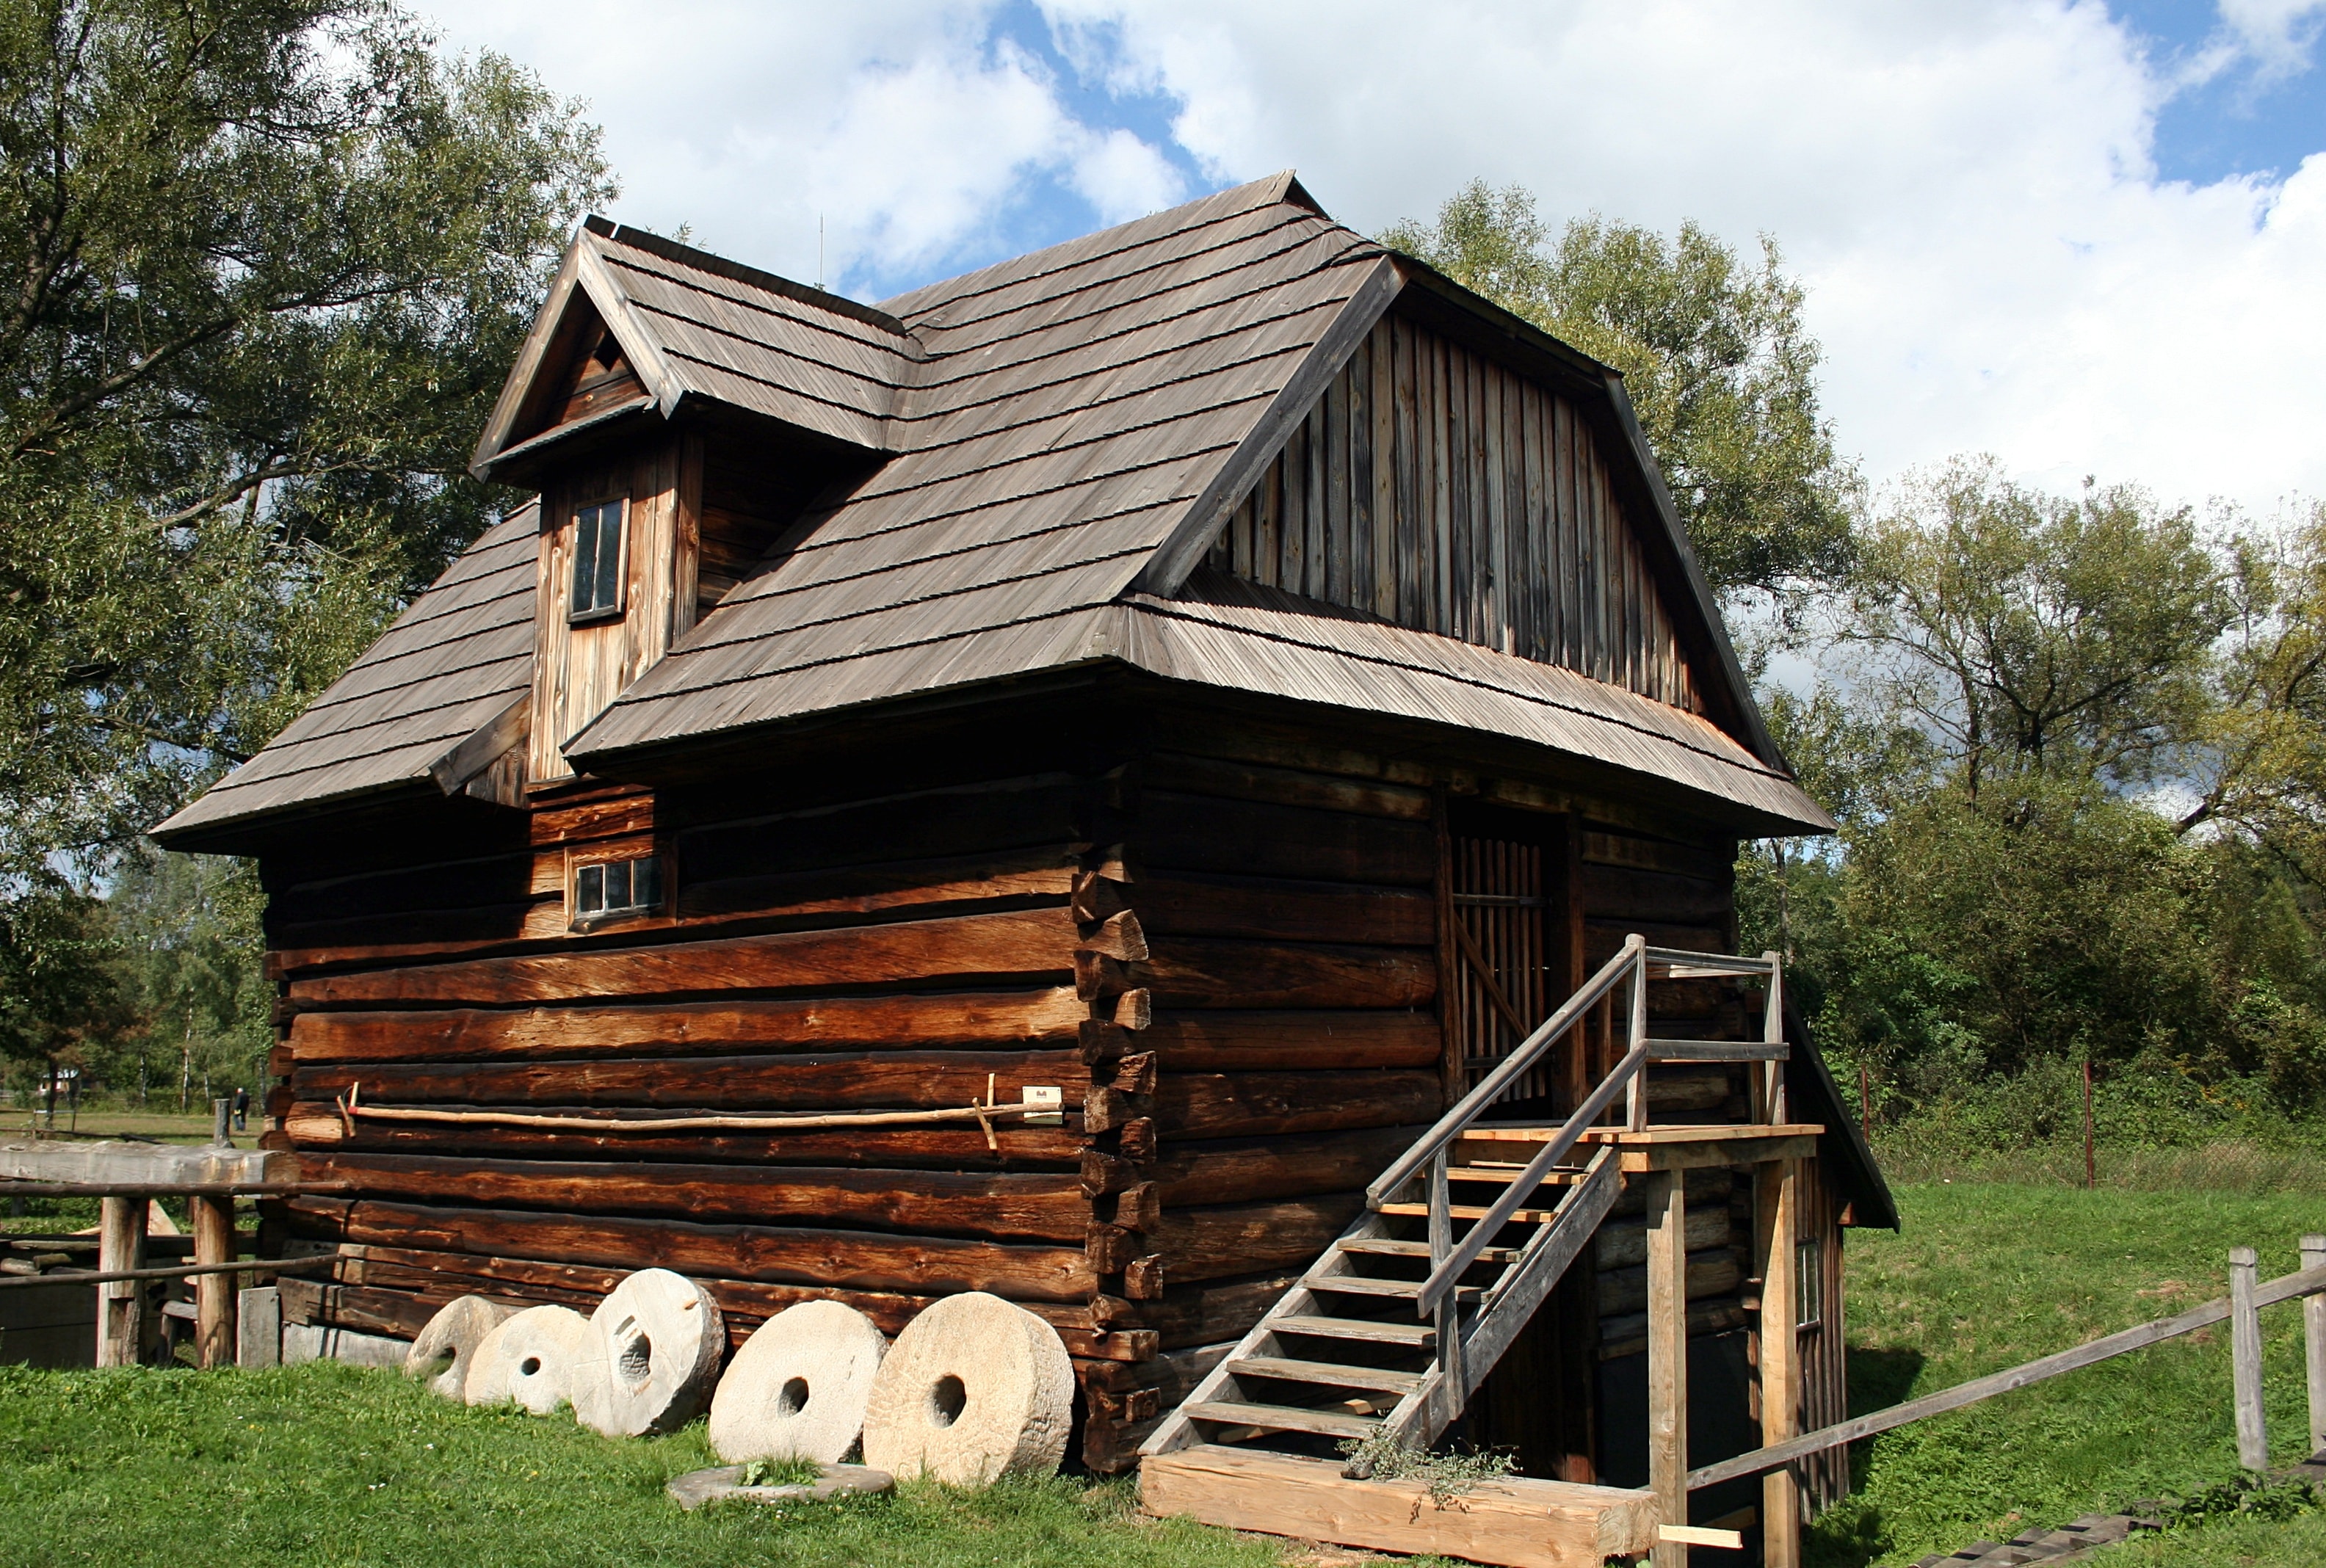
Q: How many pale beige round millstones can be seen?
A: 5